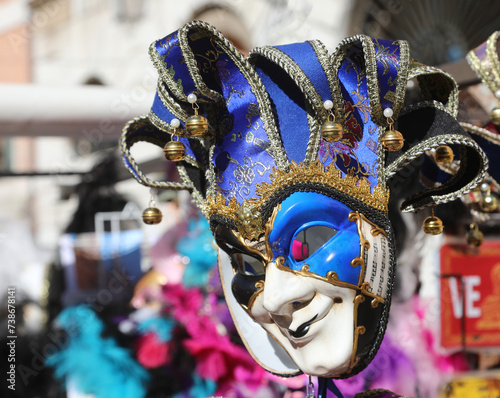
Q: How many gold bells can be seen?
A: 10